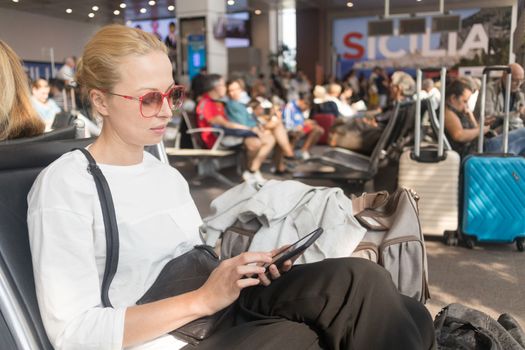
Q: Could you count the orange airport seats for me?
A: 0